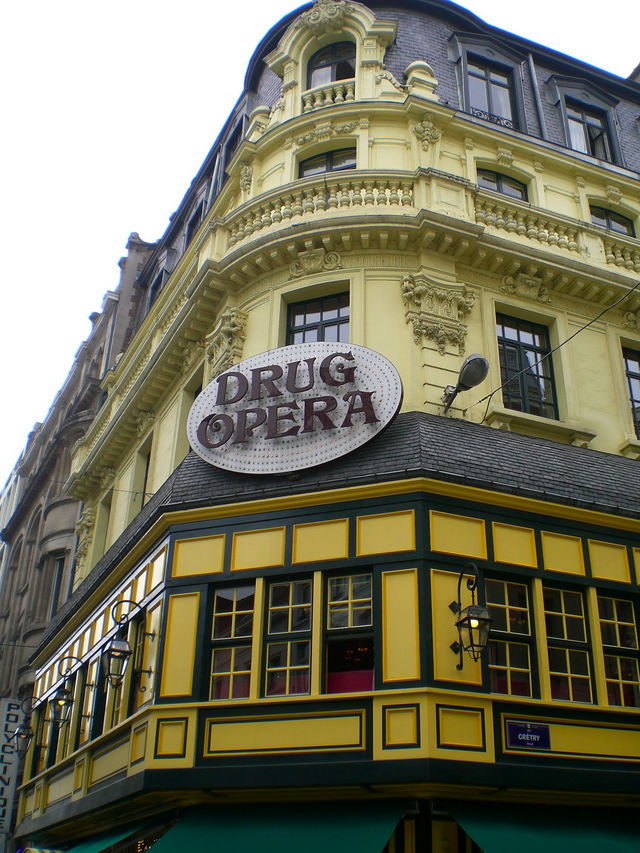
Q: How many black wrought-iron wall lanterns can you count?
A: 4